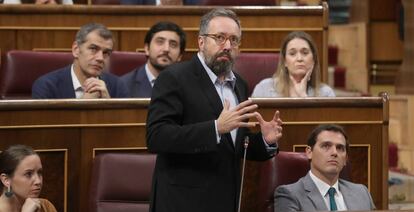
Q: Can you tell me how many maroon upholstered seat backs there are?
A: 5